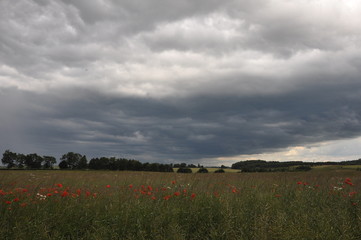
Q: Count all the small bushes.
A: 3